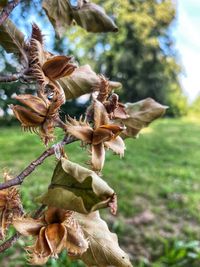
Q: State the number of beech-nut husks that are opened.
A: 4